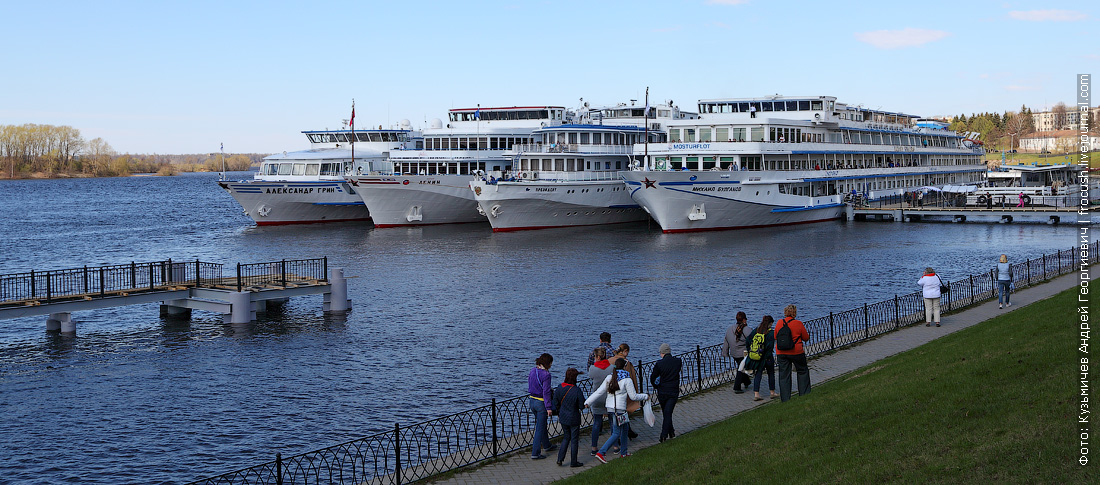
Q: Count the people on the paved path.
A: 12